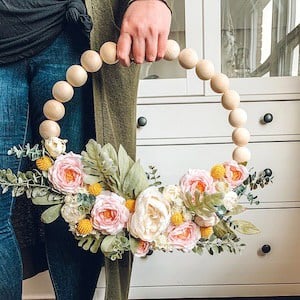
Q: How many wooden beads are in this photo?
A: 14